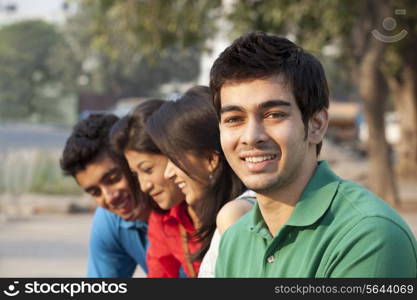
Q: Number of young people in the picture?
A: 4